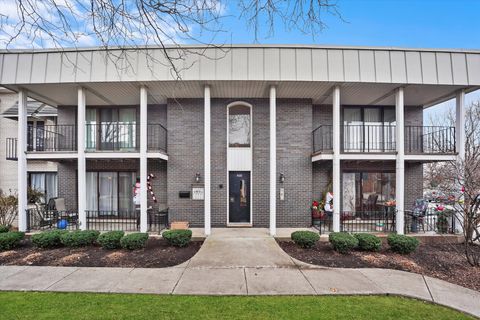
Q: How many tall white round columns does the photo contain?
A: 8